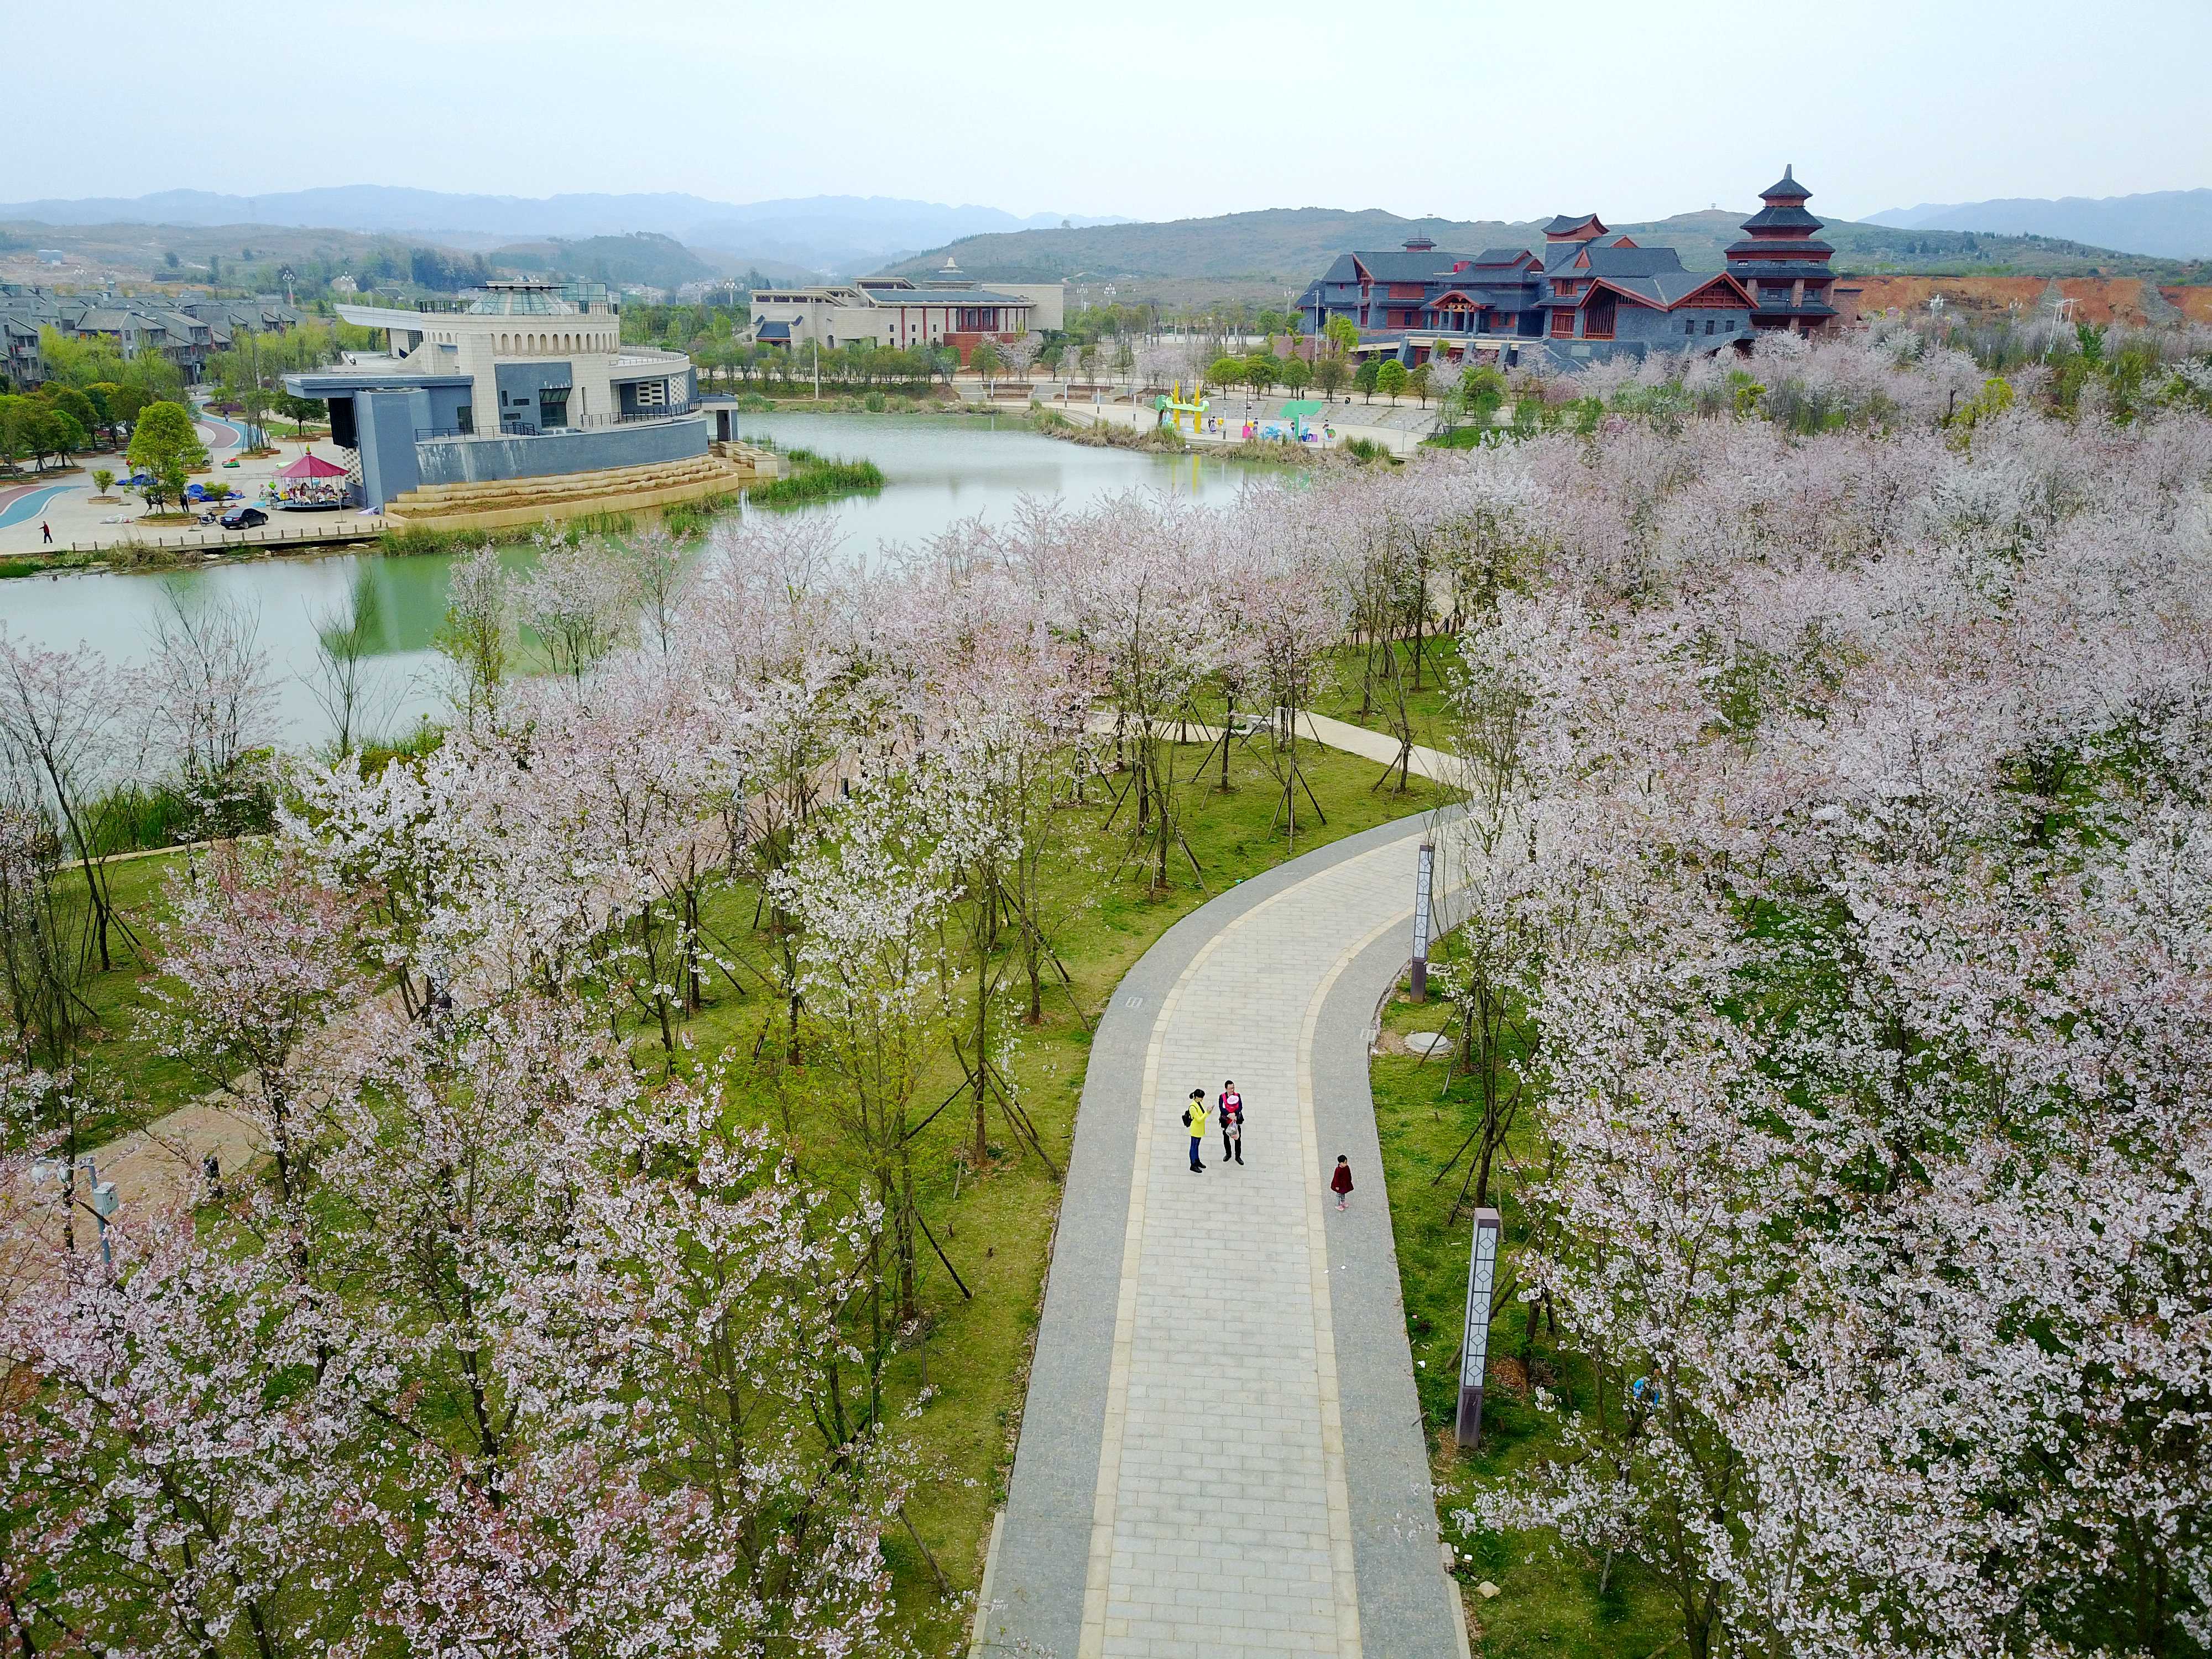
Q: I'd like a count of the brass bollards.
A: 0